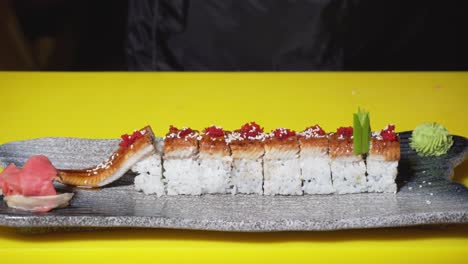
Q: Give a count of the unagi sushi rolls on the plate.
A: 8